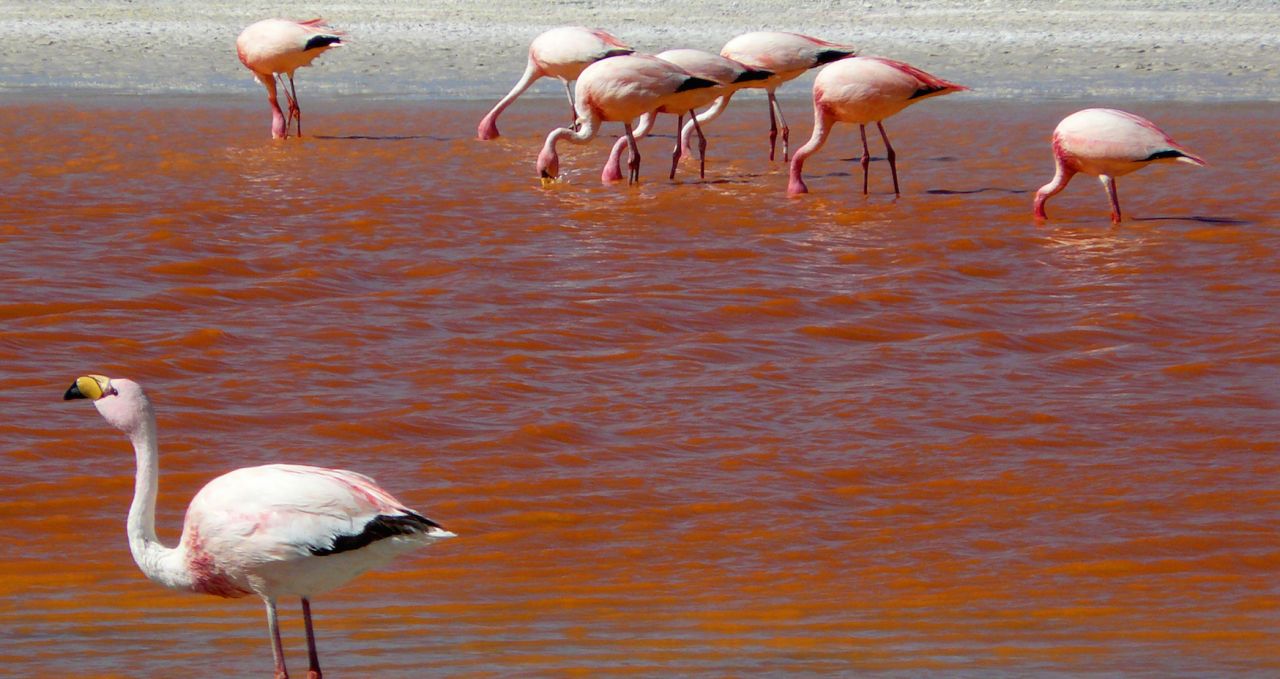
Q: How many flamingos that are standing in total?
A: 8